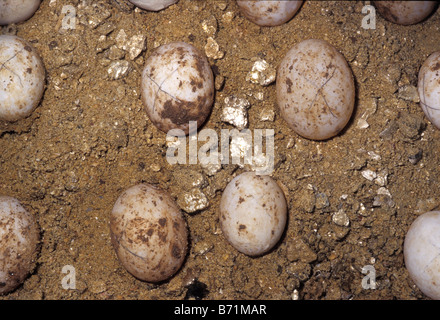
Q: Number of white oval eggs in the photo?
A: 12